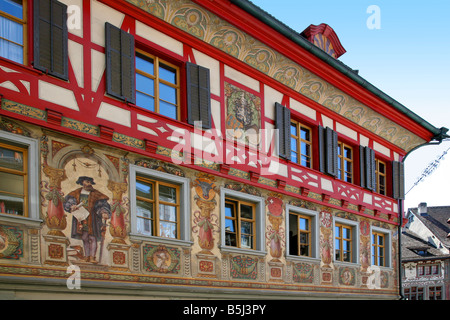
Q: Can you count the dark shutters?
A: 9